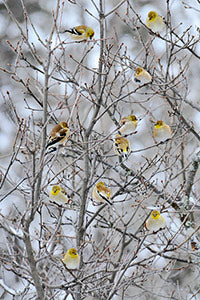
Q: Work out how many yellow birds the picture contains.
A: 11